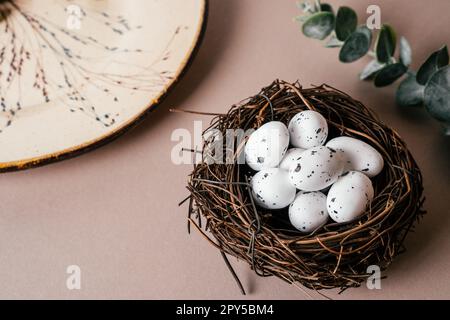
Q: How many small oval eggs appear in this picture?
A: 8